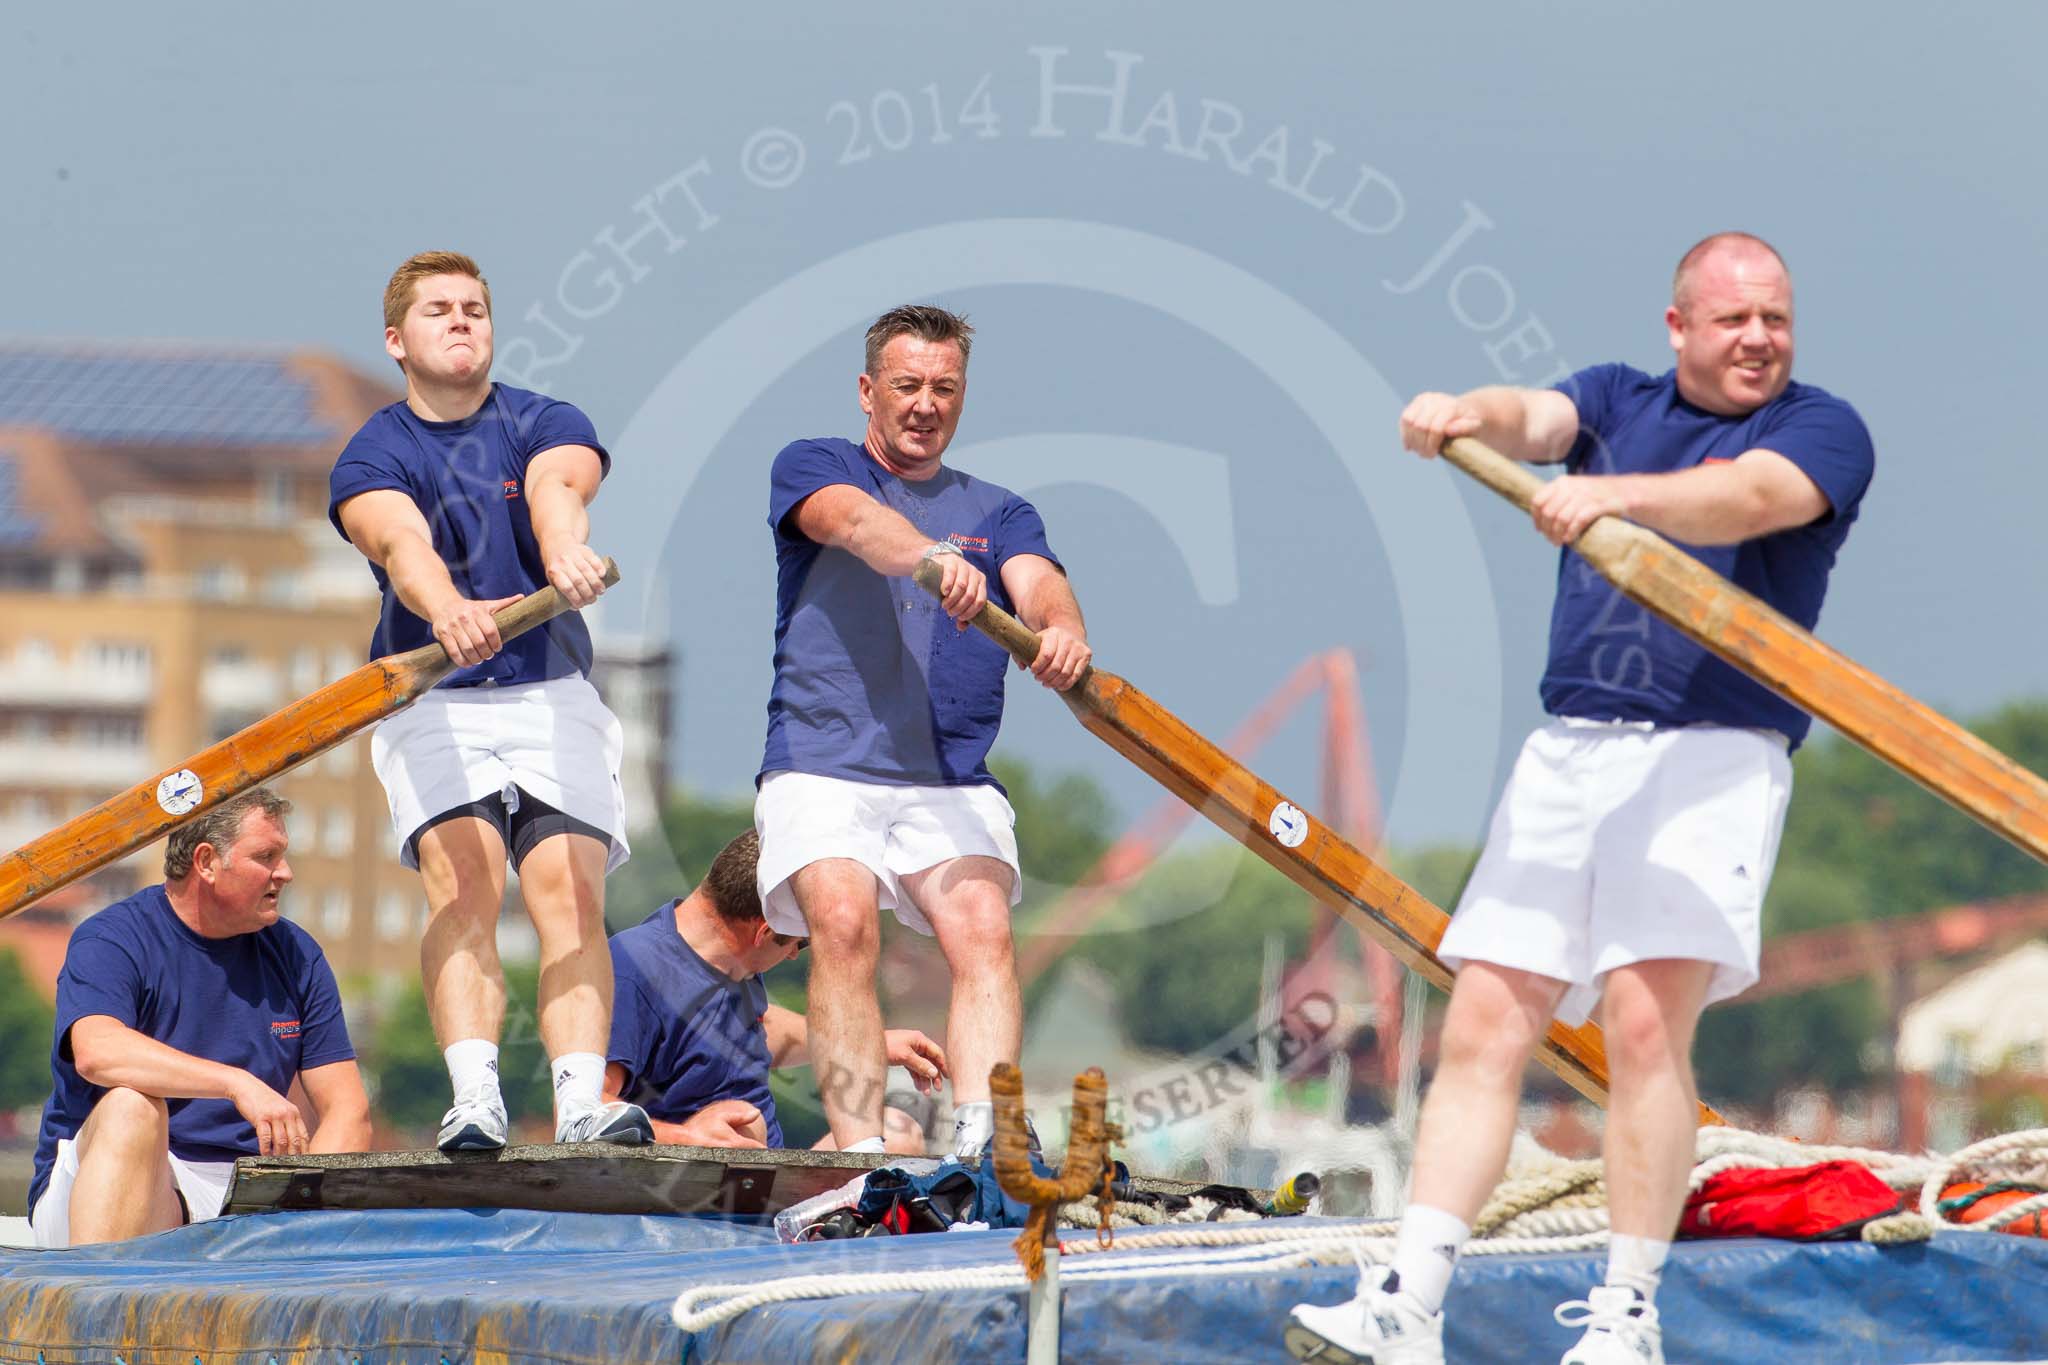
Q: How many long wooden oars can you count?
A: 3